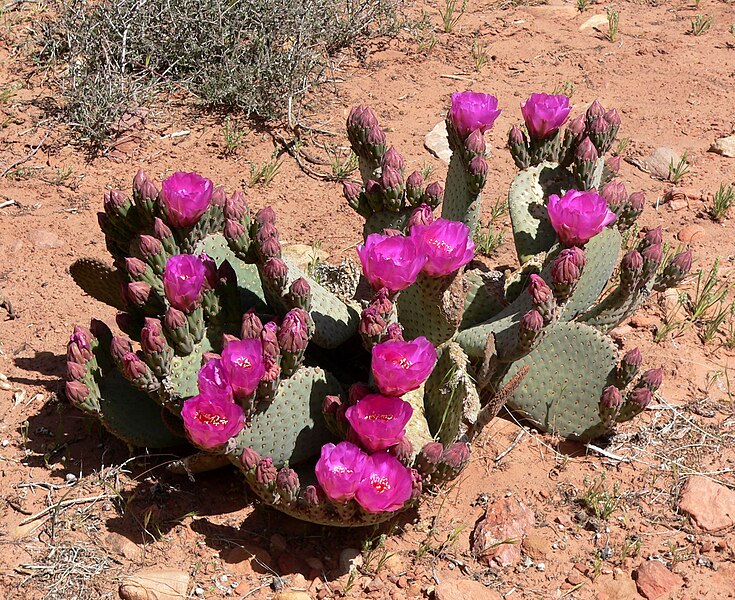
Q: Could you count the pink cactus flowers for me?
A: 14